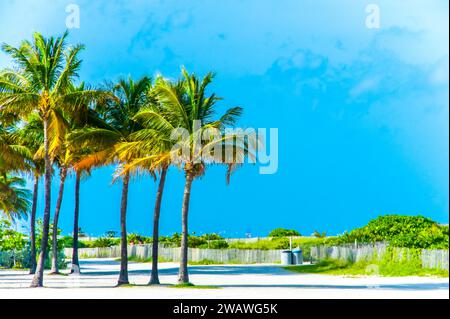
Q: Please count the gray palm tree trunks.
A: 7